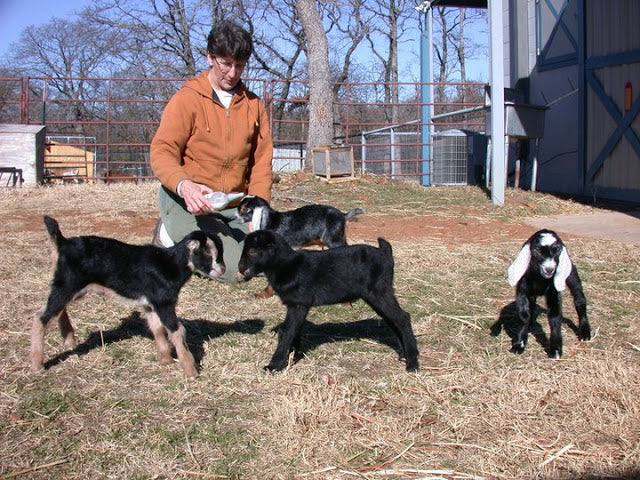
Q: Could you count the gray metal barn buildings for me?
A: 1